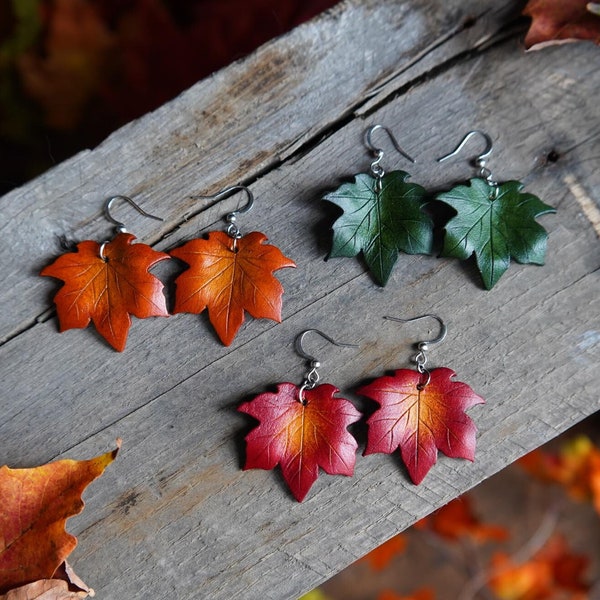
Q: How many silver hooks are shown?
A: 6